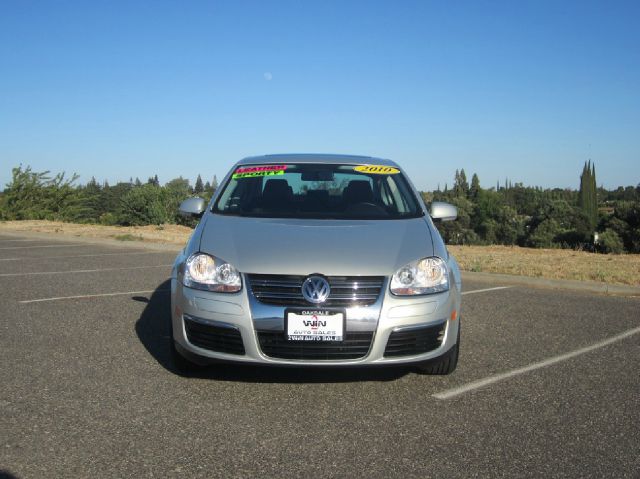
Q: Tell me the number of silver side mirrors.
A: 2